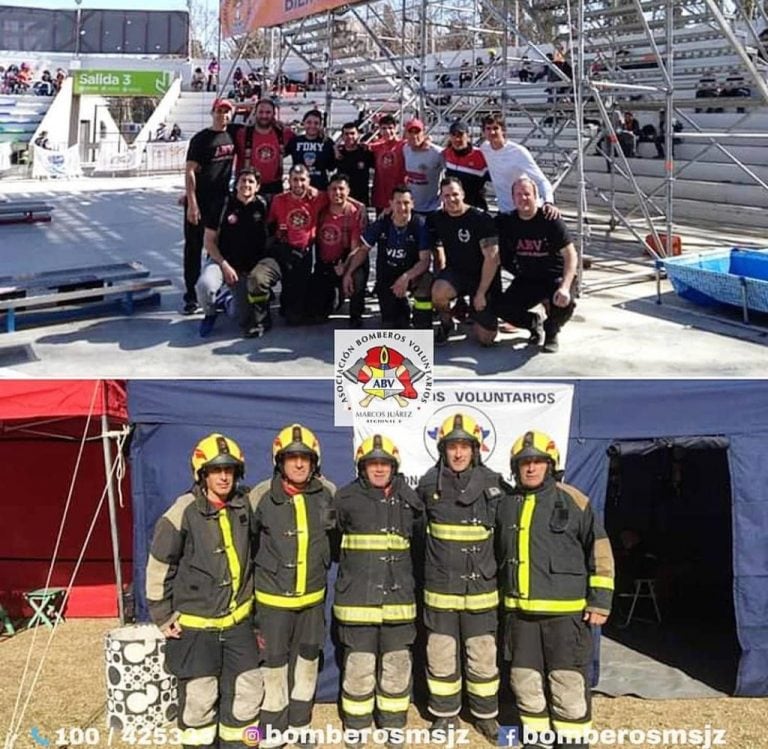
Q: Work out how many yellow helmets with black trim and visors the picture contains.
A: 5